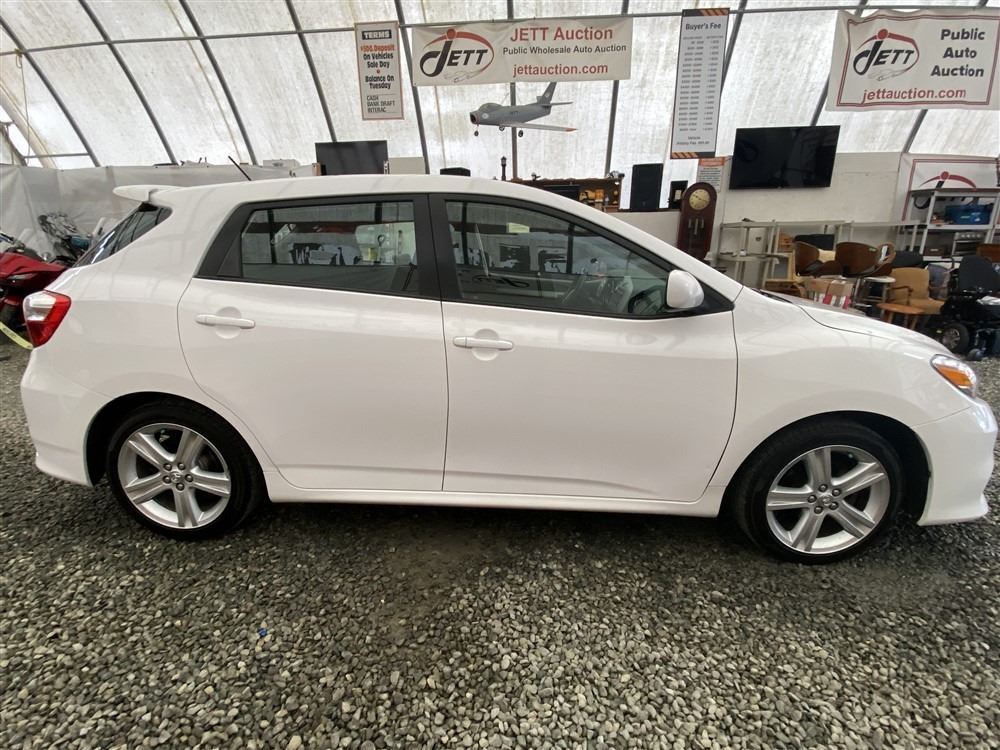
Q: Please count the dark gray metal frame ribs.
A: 10